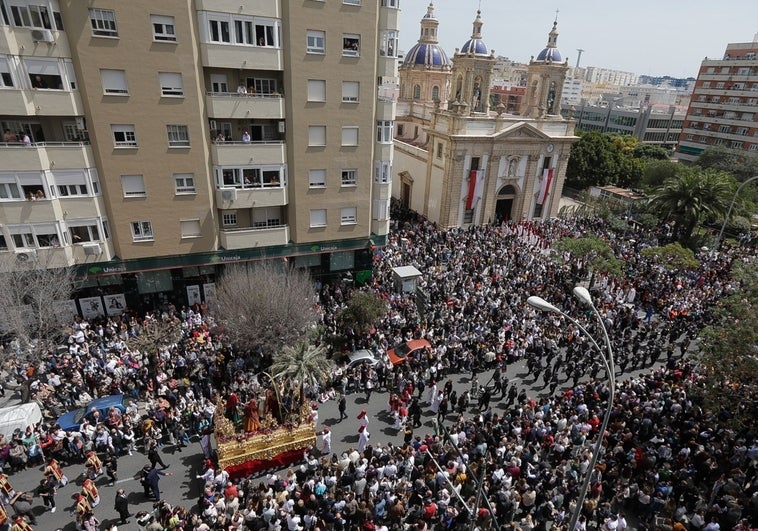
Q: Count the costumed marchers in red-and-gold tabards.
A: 7